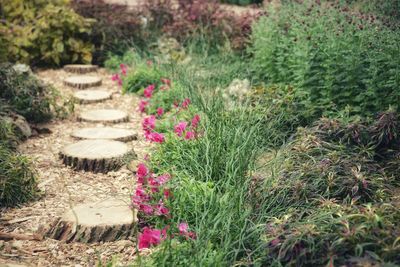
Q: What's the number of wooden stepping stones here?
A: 7